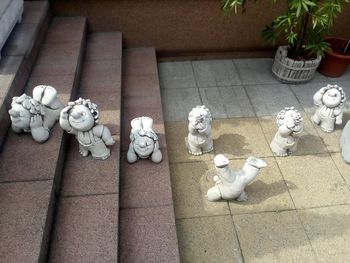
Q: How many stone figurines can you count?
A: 7